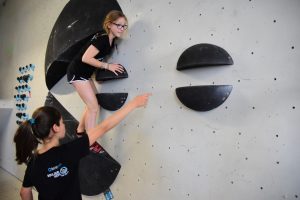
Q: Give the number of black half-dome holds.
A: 4